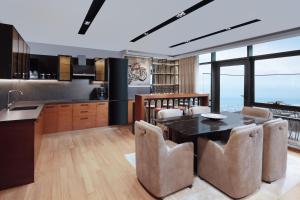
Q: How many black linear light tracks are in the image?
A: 3